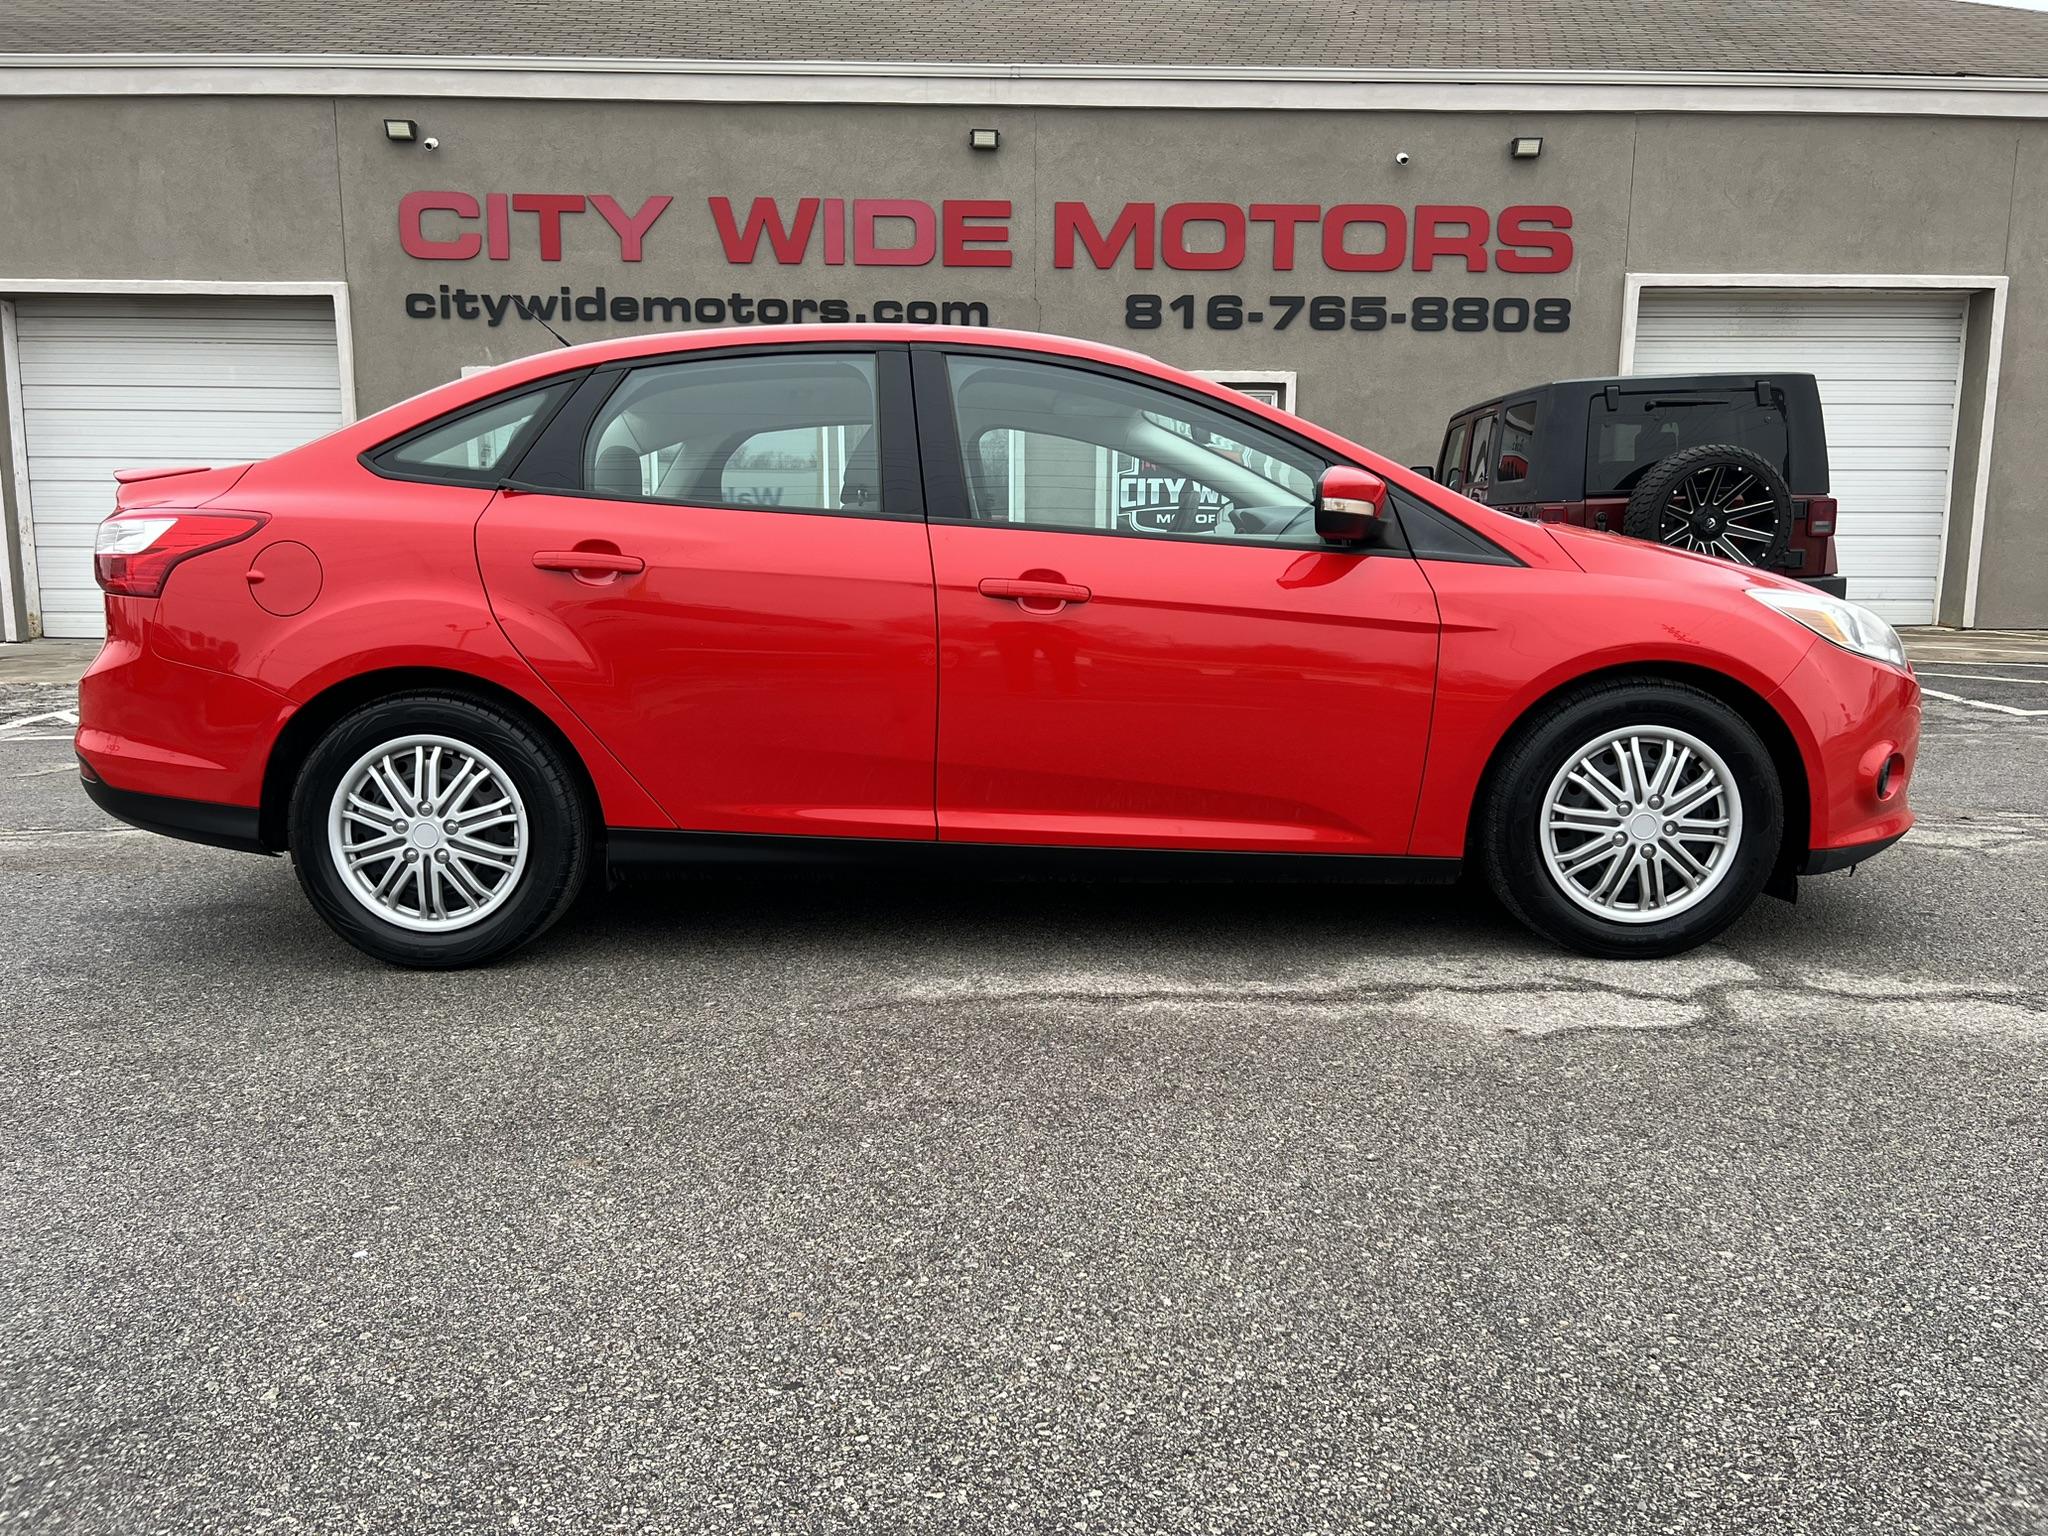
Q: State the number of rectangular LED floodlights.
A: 3